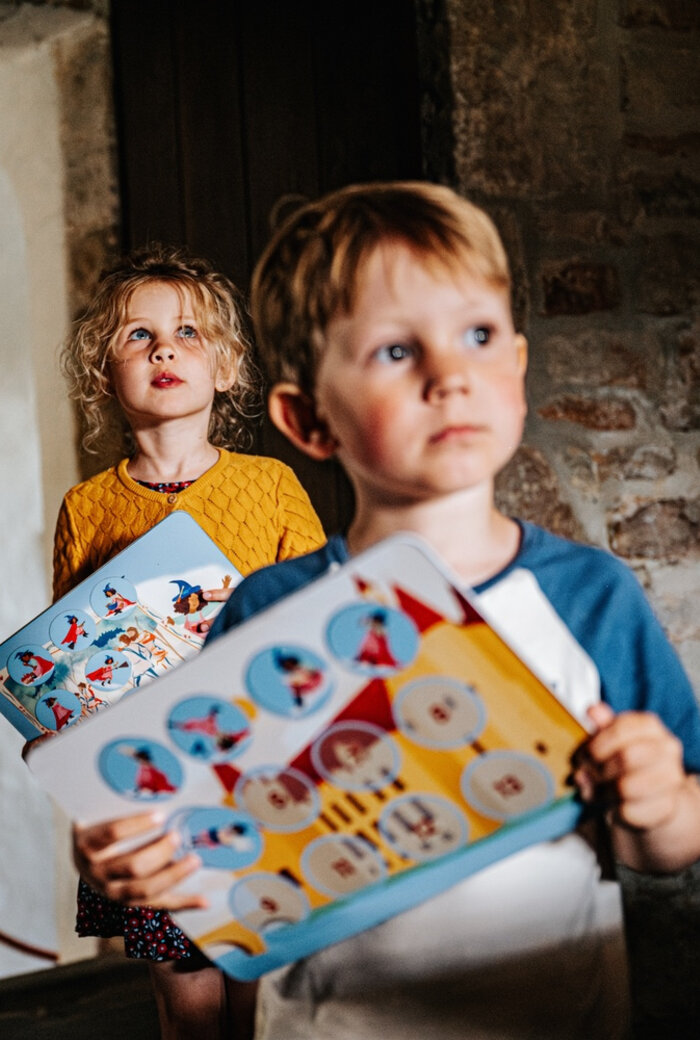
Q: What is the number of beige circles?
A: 7